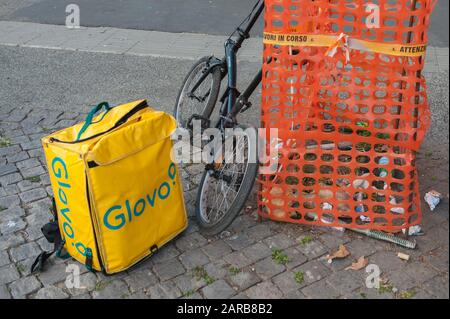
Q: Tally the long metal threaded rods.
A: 1